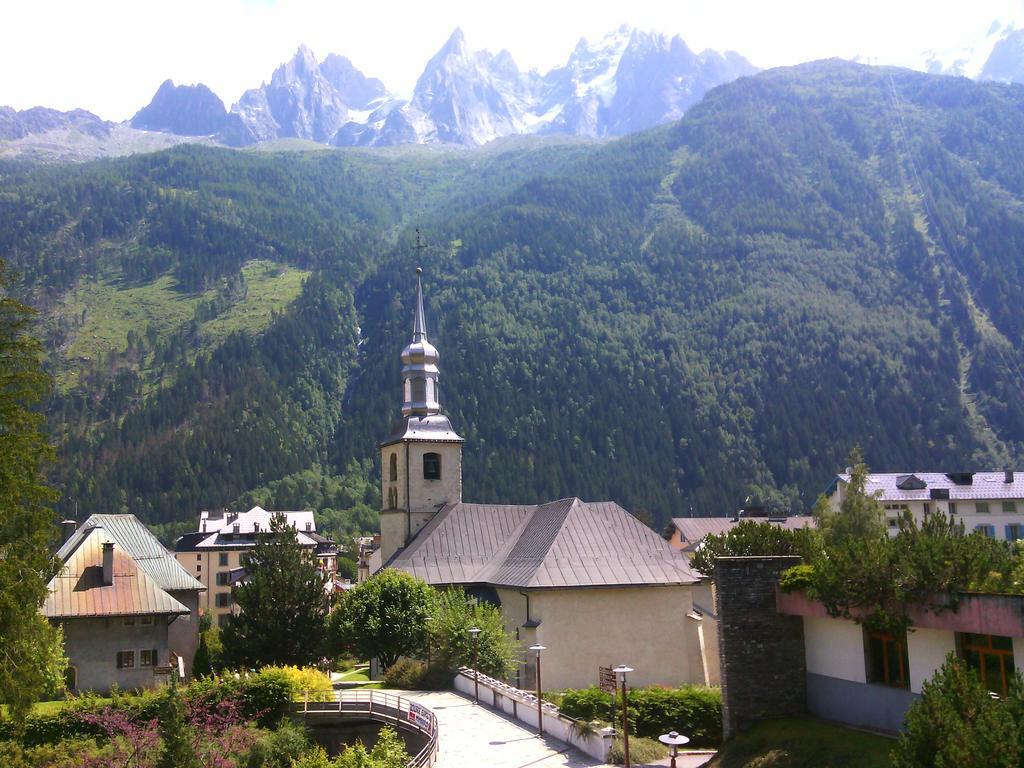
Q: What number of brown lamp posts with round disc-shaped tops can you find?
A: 5